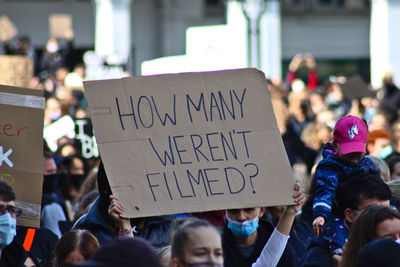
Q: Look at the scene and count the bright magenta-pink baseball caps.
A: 1